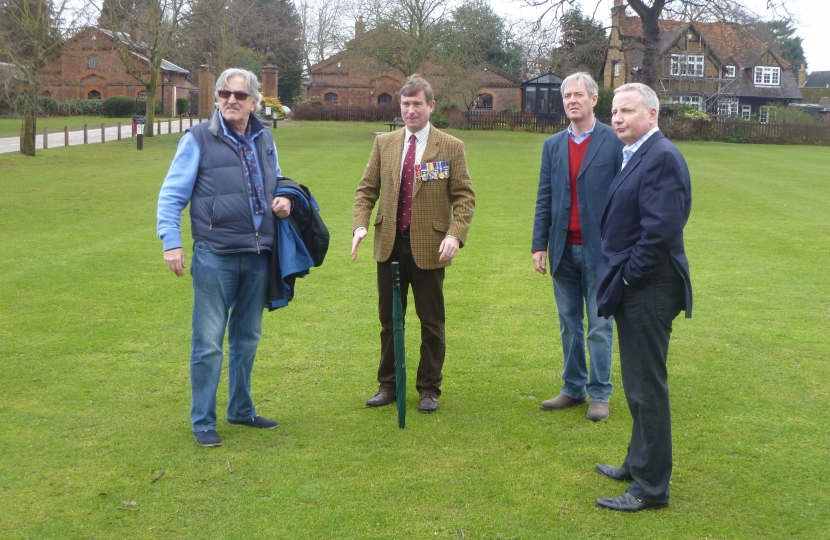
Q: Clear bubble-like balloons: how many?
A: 0